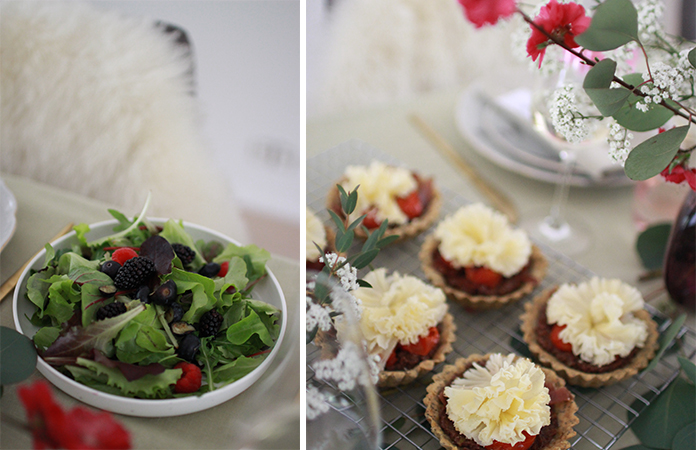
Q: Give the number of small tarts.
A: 6